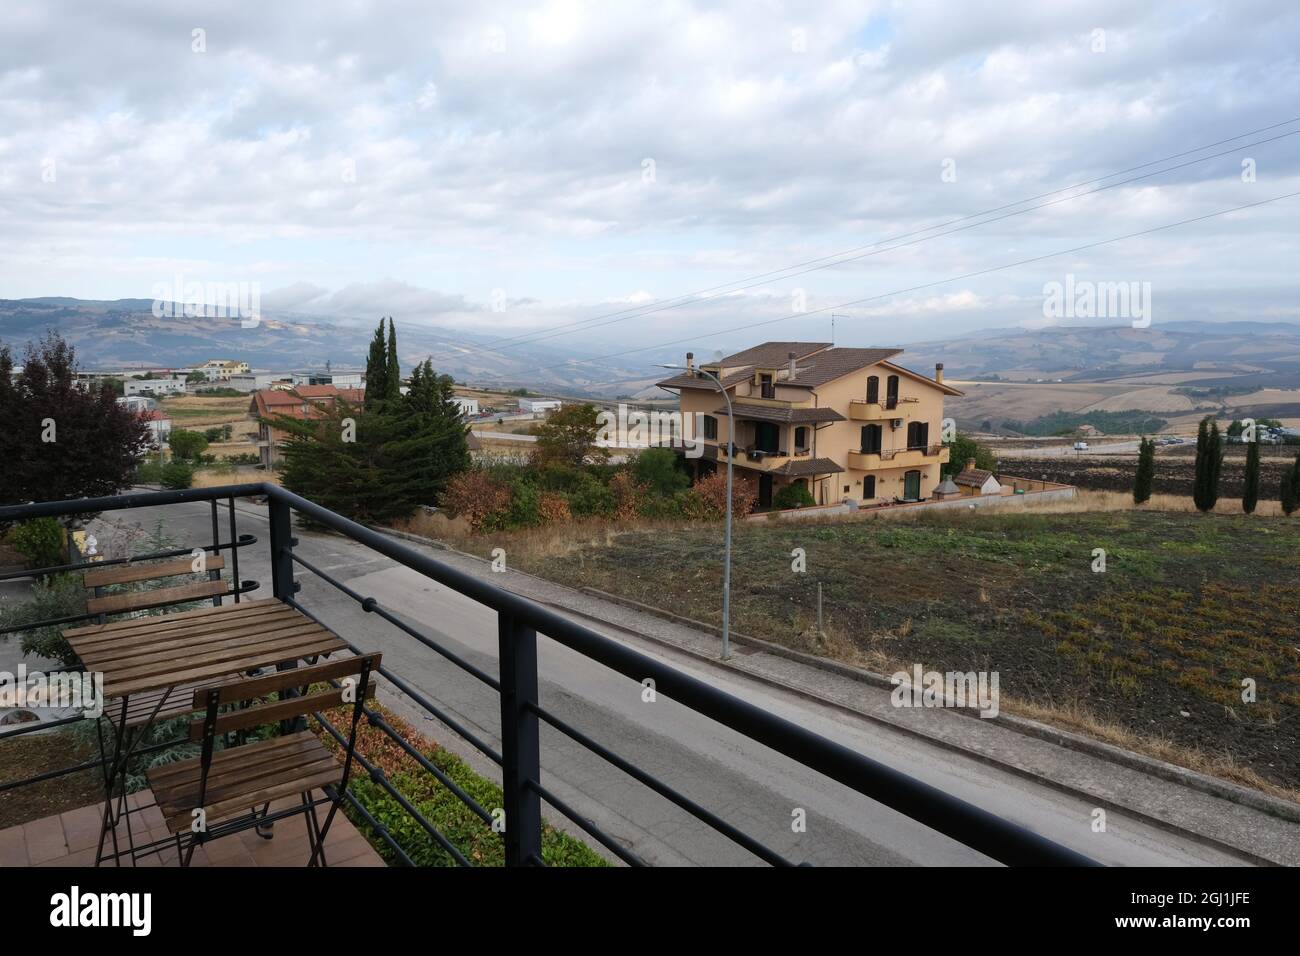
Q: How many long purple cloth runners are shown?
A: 0